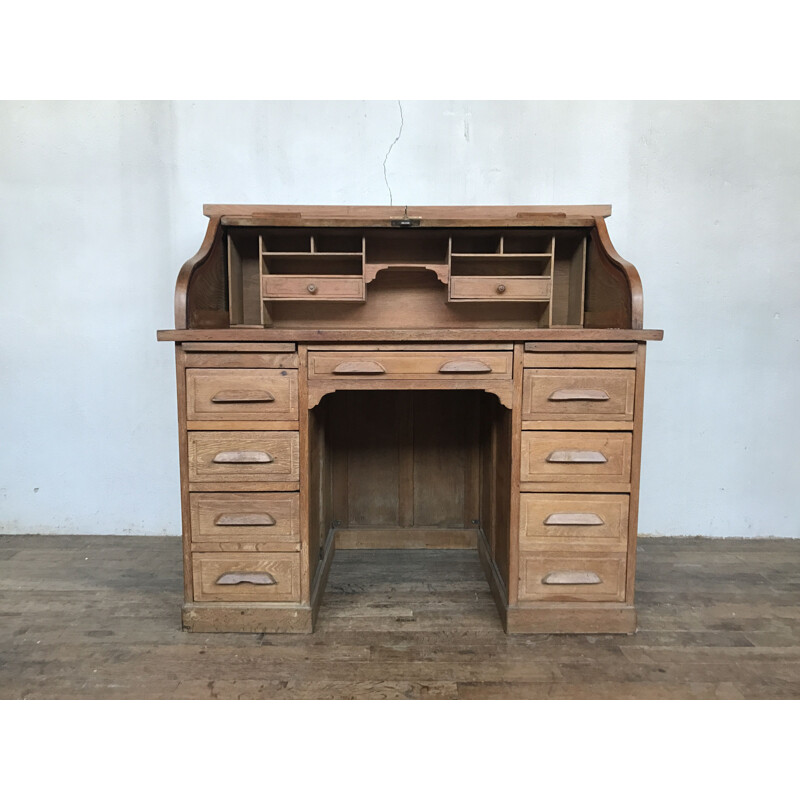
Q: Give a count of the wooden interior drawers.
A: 2